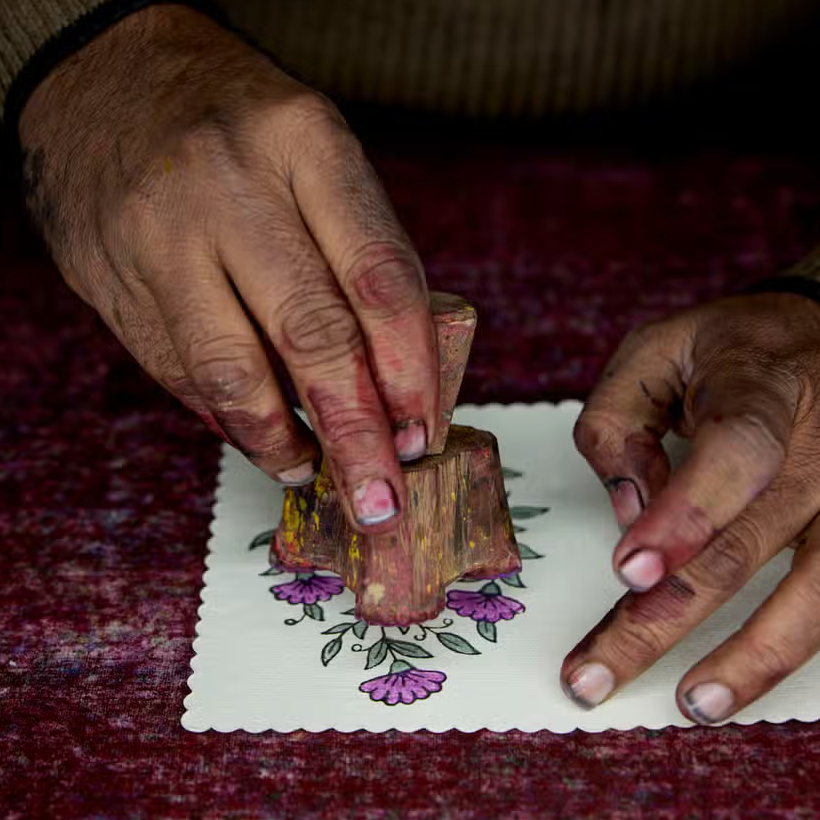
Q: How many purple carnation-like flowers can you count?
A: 3